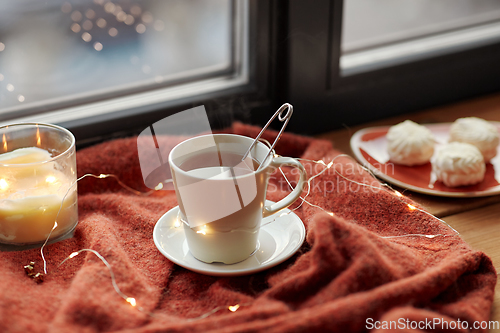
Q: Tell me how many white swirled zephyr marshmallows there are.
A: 3